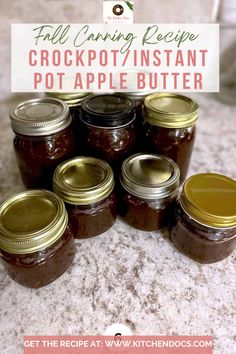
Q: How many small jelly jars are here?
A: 4